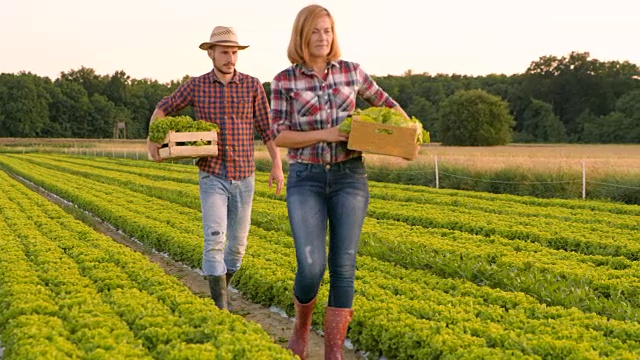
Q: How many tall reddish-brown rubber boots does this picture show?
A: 2